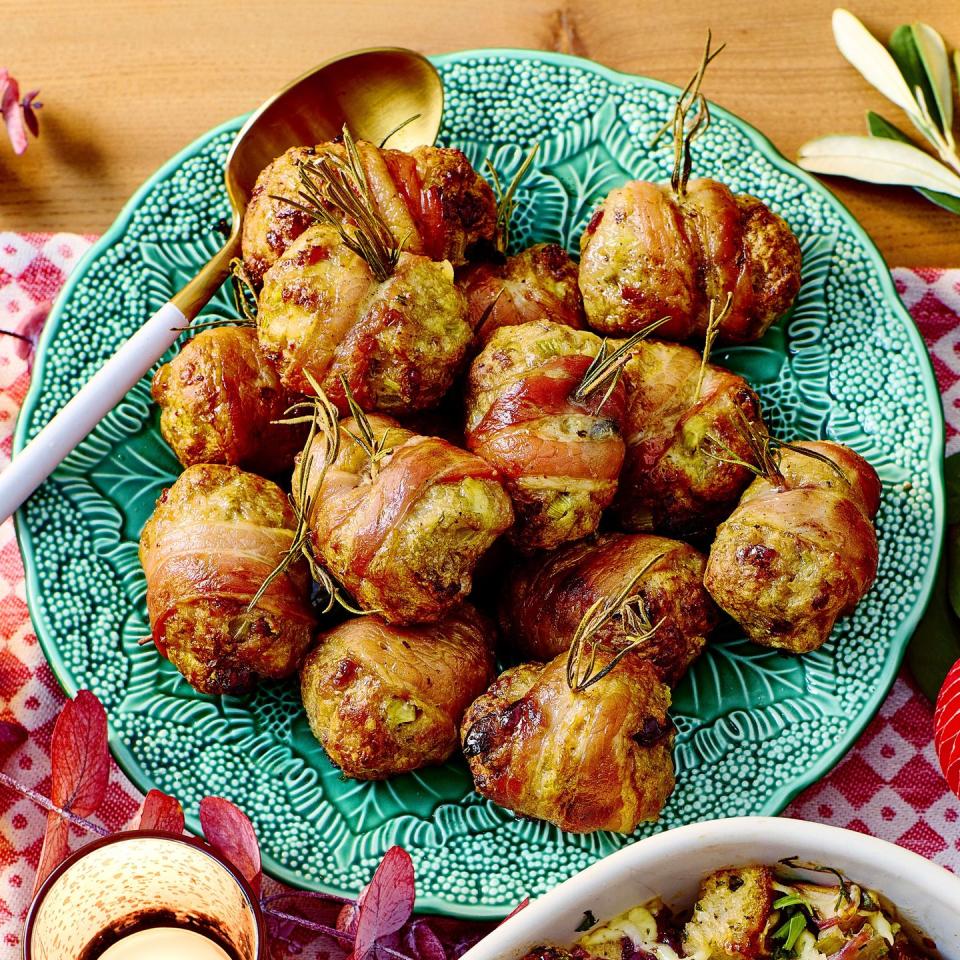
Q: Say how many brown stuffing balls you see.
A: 13